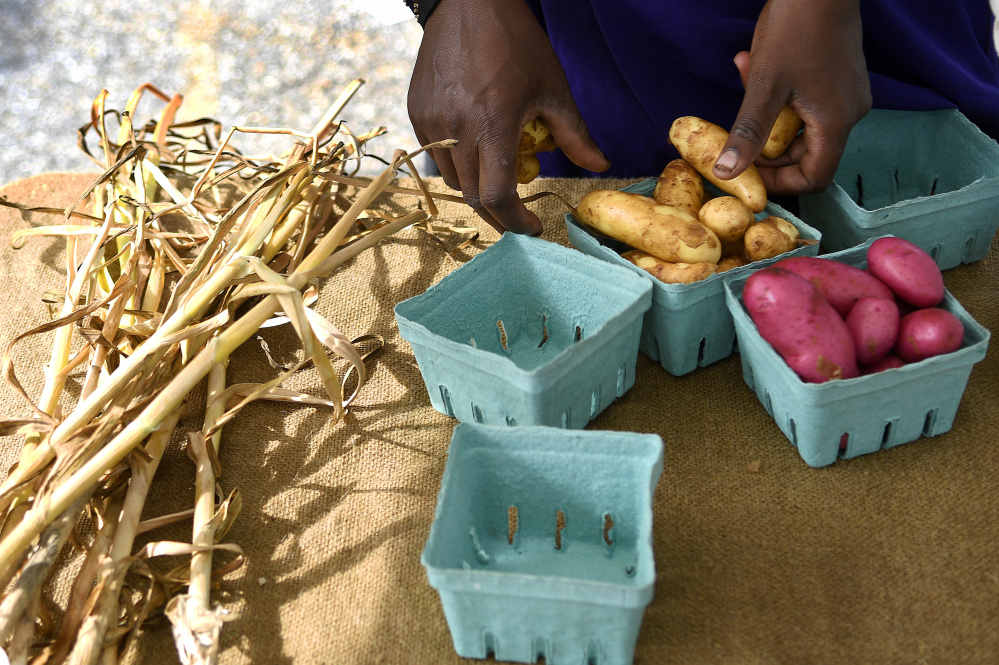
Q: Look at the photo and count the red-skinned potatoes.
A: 6